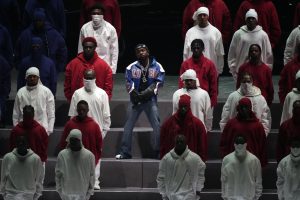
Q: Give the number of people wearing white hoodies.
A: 14